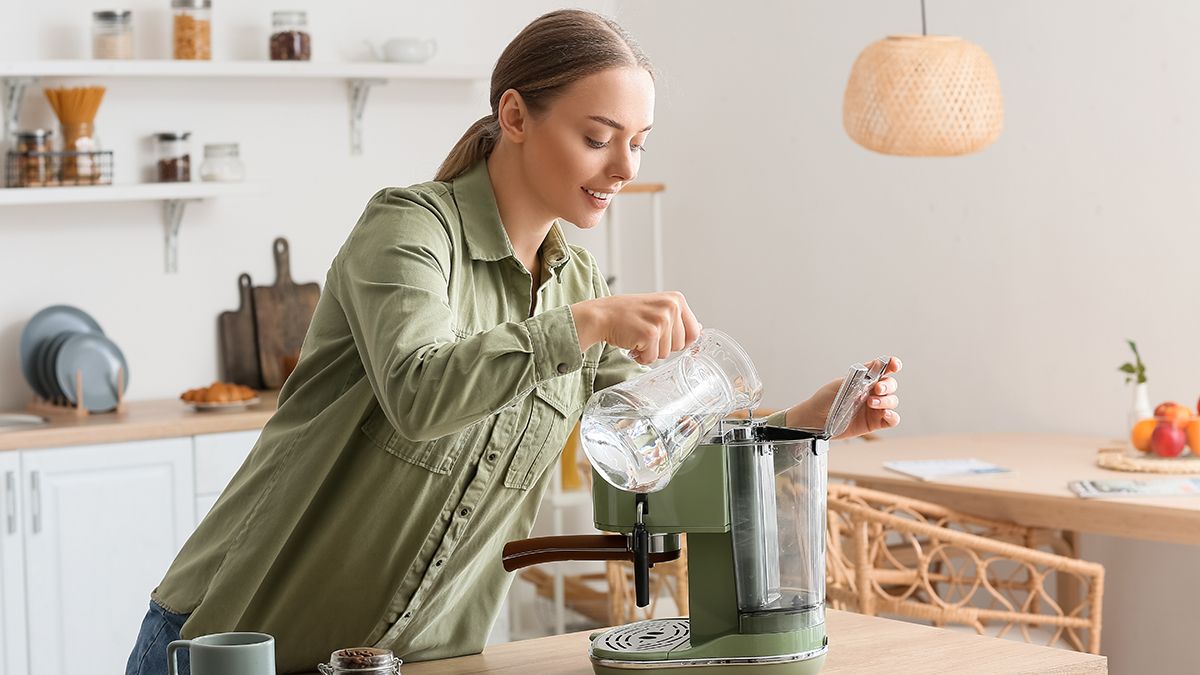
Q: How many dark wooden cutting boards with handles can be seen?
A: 2